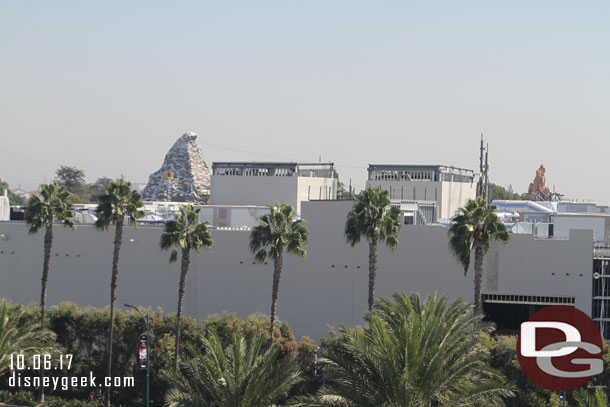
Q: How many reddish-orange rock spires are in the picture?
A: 1